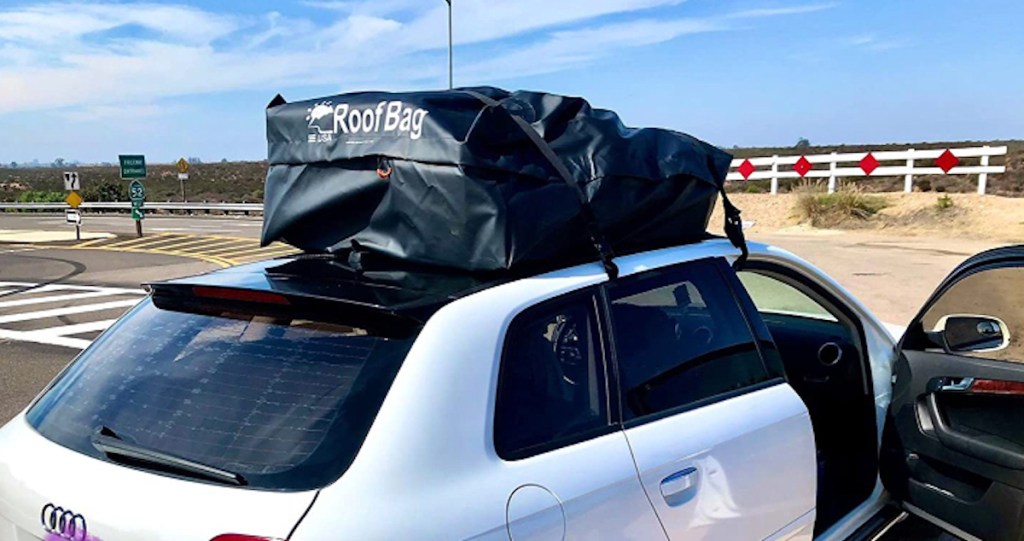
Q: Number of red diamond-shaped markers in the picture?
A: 4